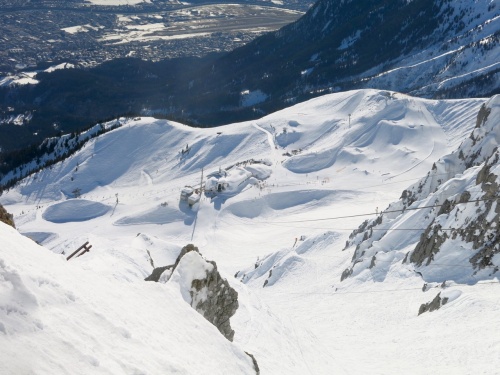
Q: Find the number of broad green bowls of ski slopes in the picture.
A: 0